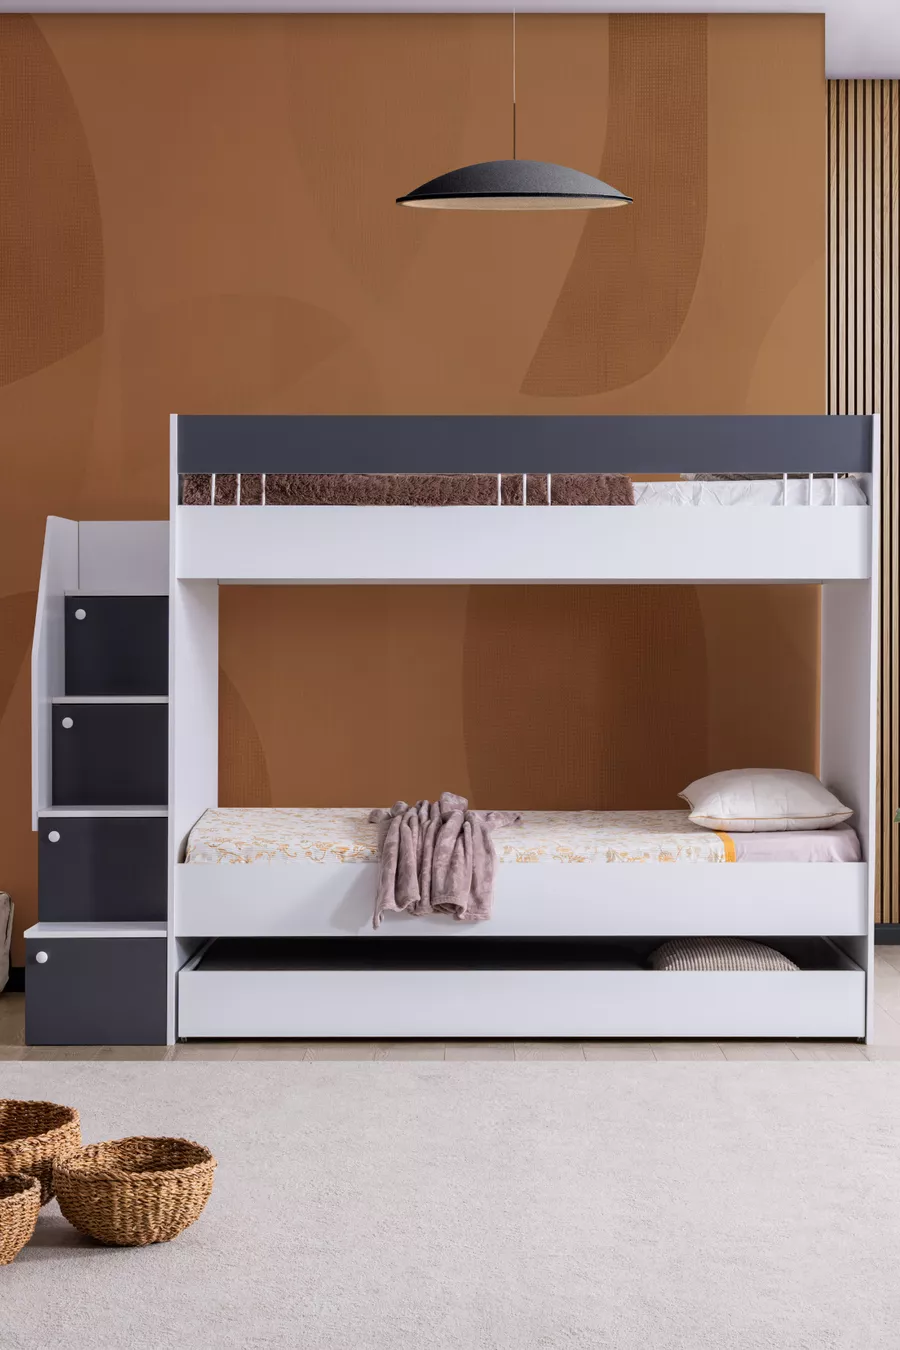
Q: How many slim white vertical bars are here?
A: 9